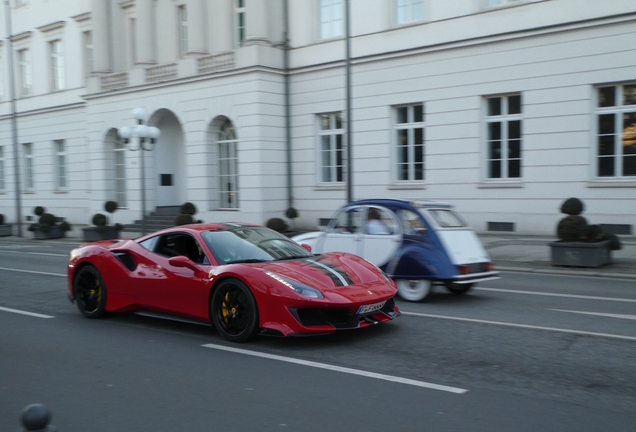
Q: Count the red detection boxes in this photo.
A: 0